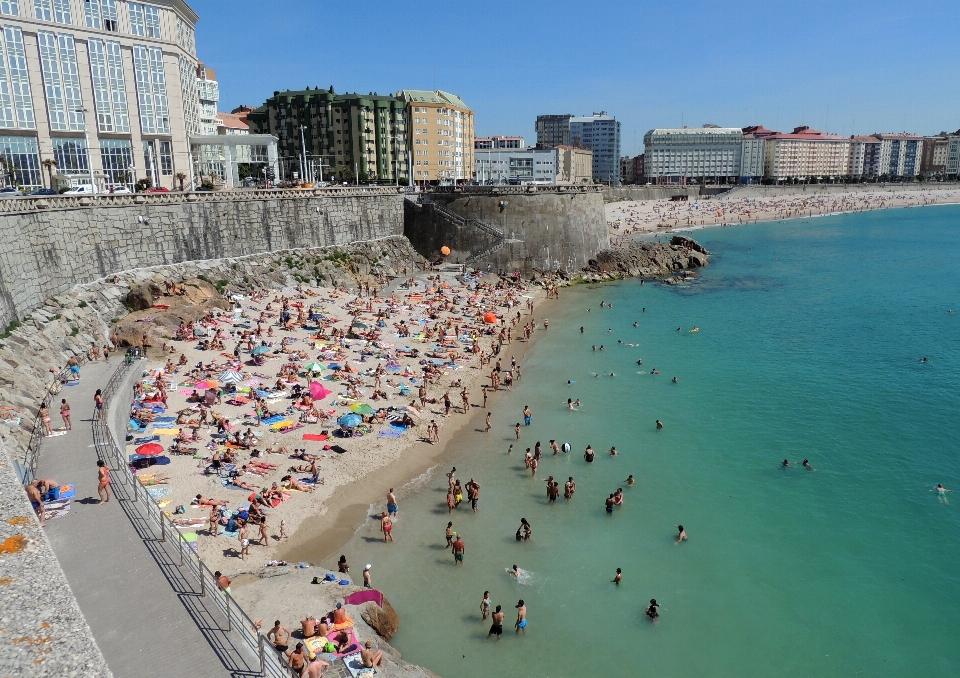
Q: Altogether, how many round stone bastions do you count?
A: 1